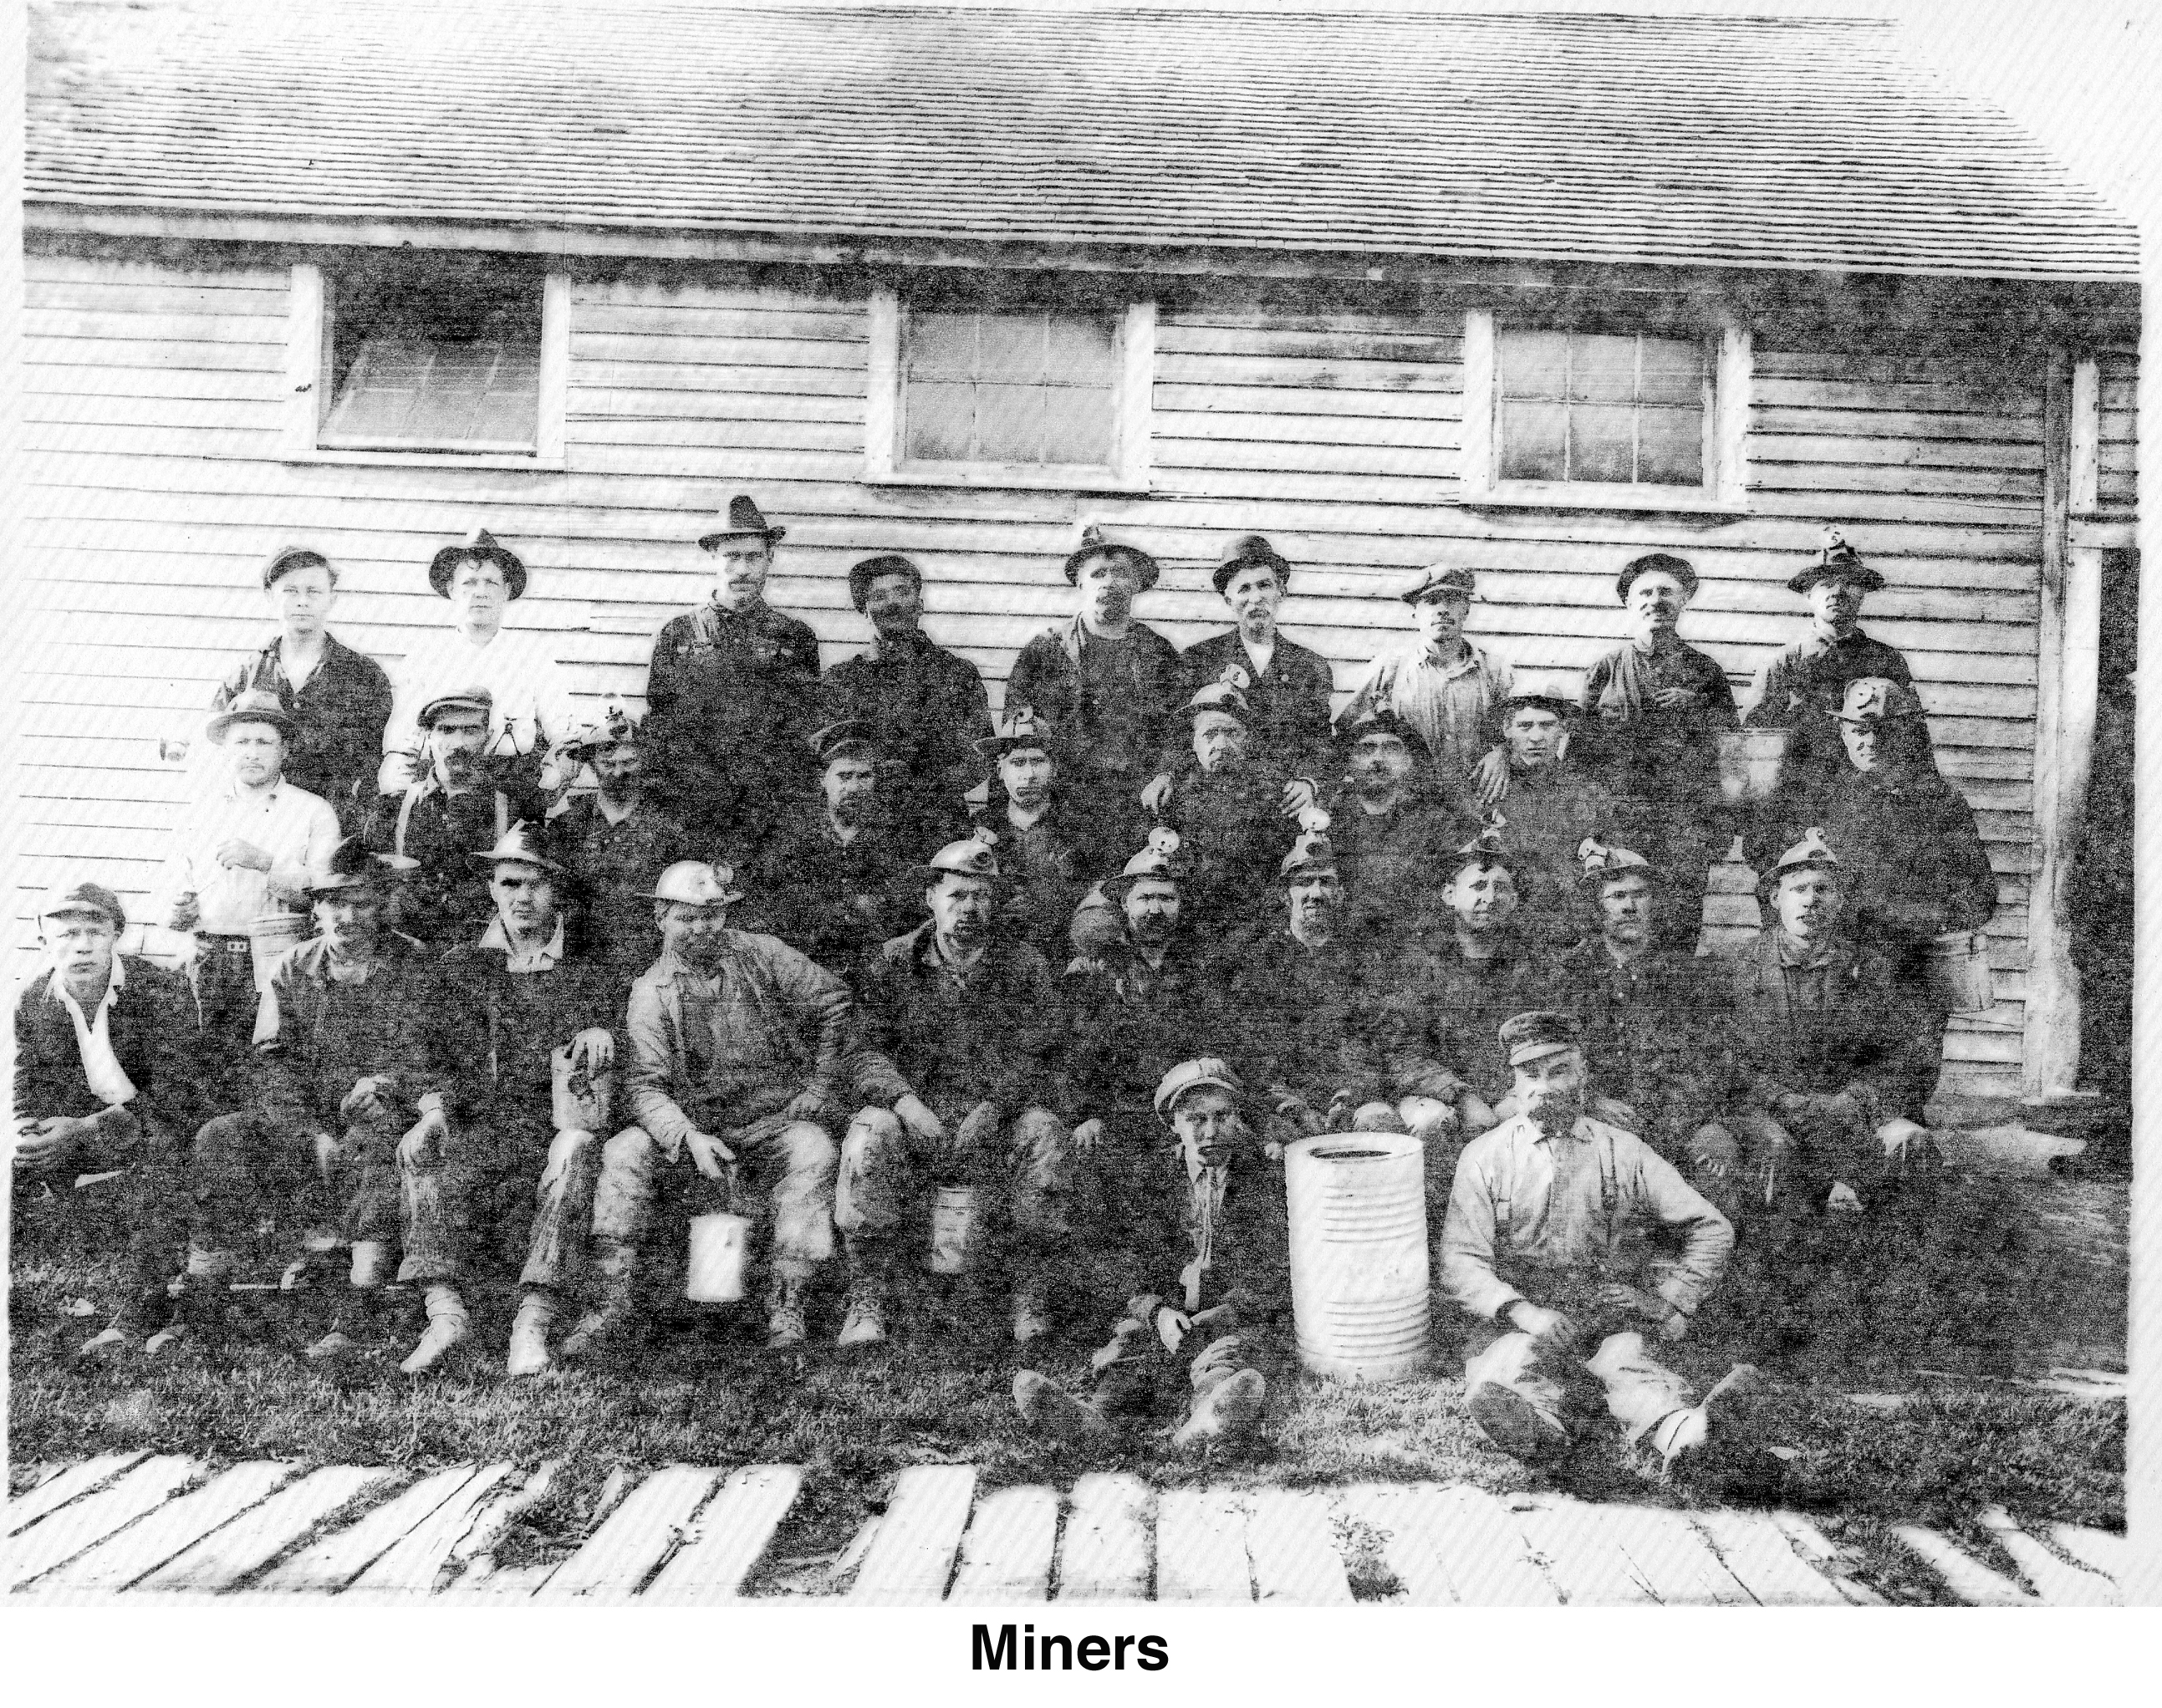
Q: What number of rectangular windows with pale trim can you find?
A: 3